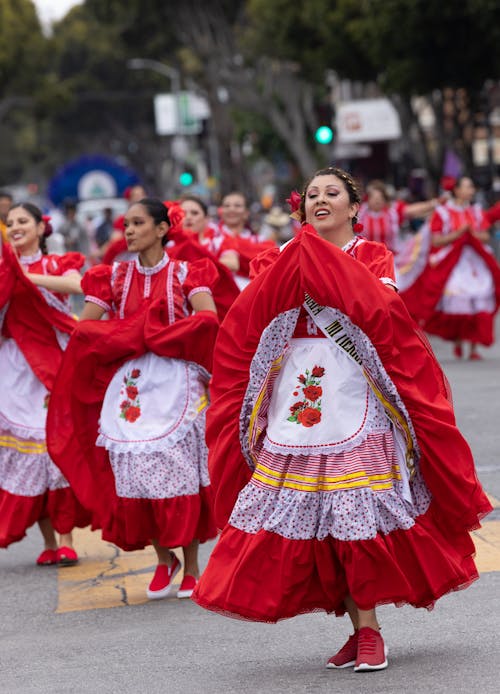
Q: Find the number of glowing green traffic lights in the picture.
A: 2